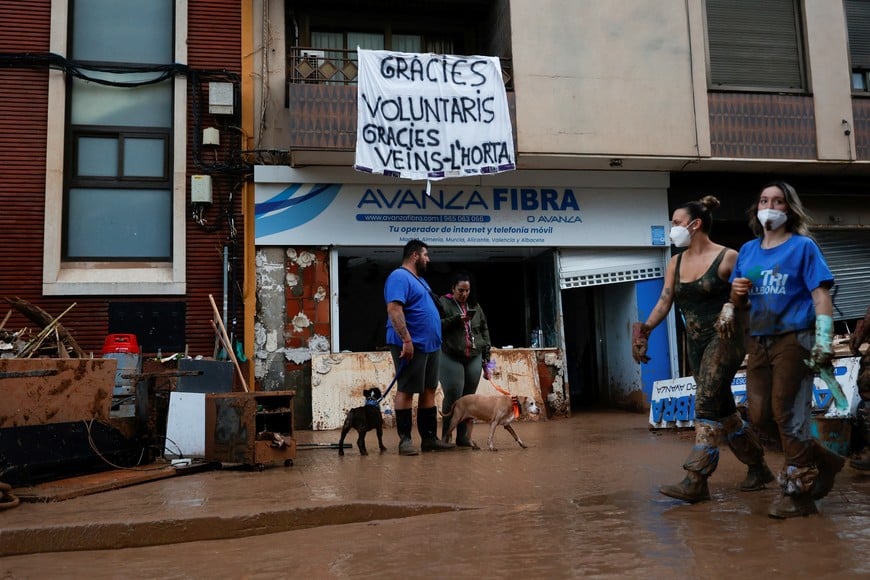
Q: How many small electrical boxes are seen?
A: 3